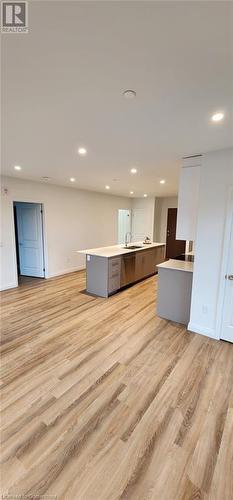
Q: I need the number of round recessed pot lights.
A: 9